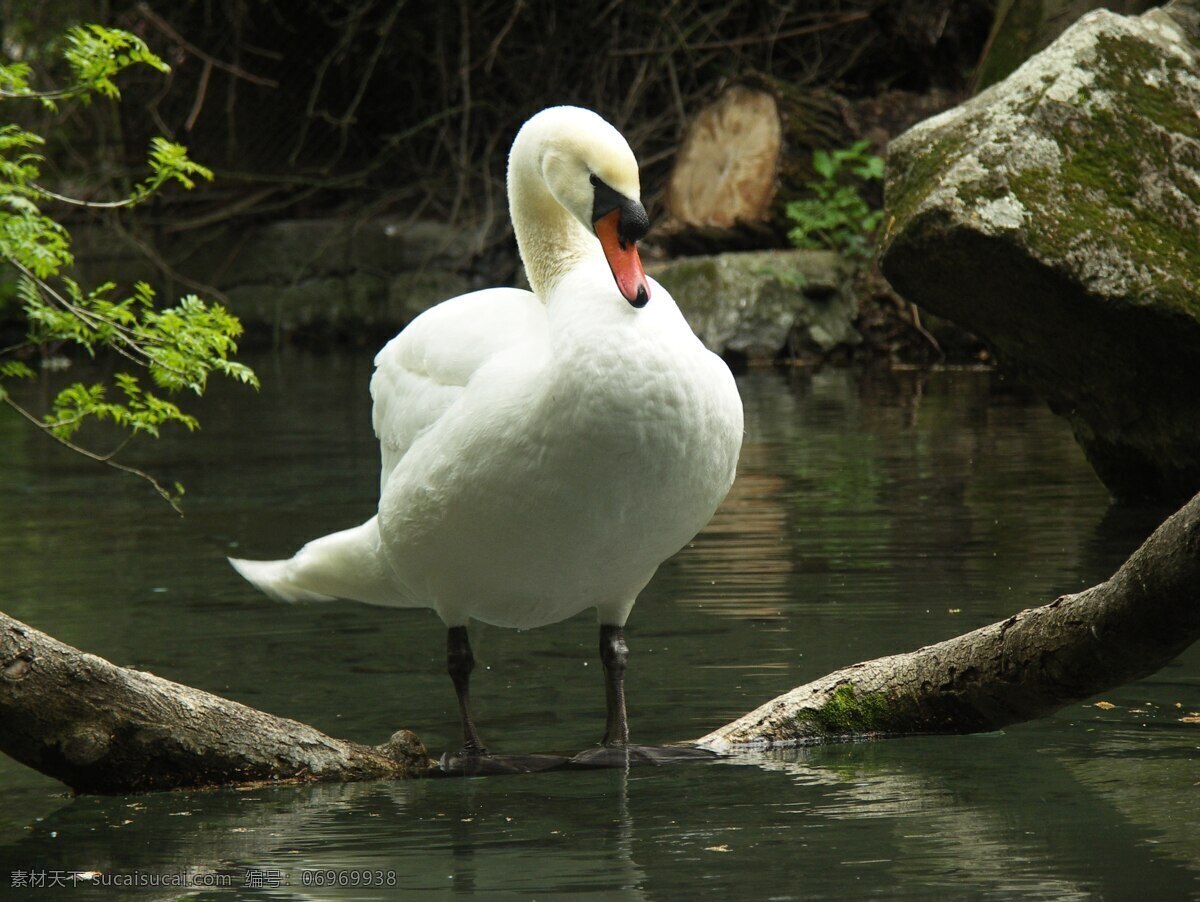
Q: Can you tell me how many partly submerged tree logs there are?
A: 2